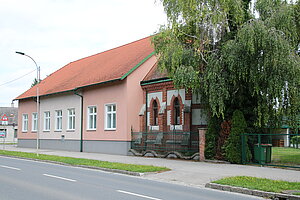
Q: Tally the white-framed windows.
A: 7